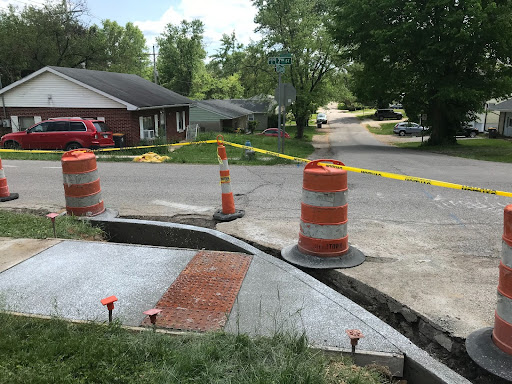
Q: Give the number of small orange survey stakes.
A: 4